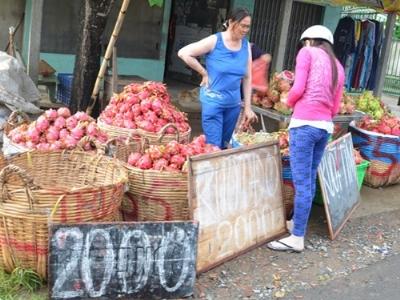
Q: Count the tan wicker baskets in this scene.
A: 4